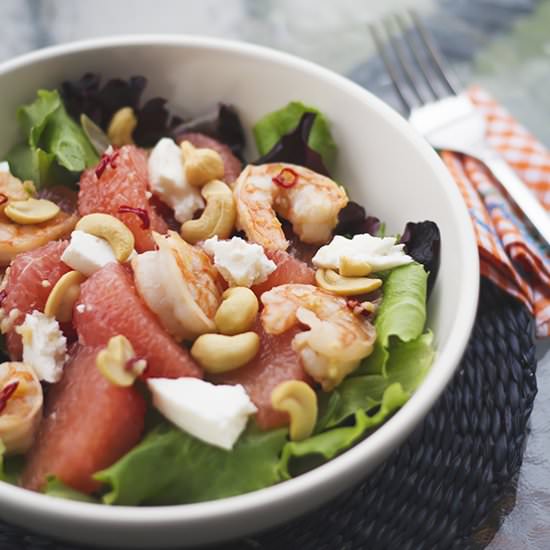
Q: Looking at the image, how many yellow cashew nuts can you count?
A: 12